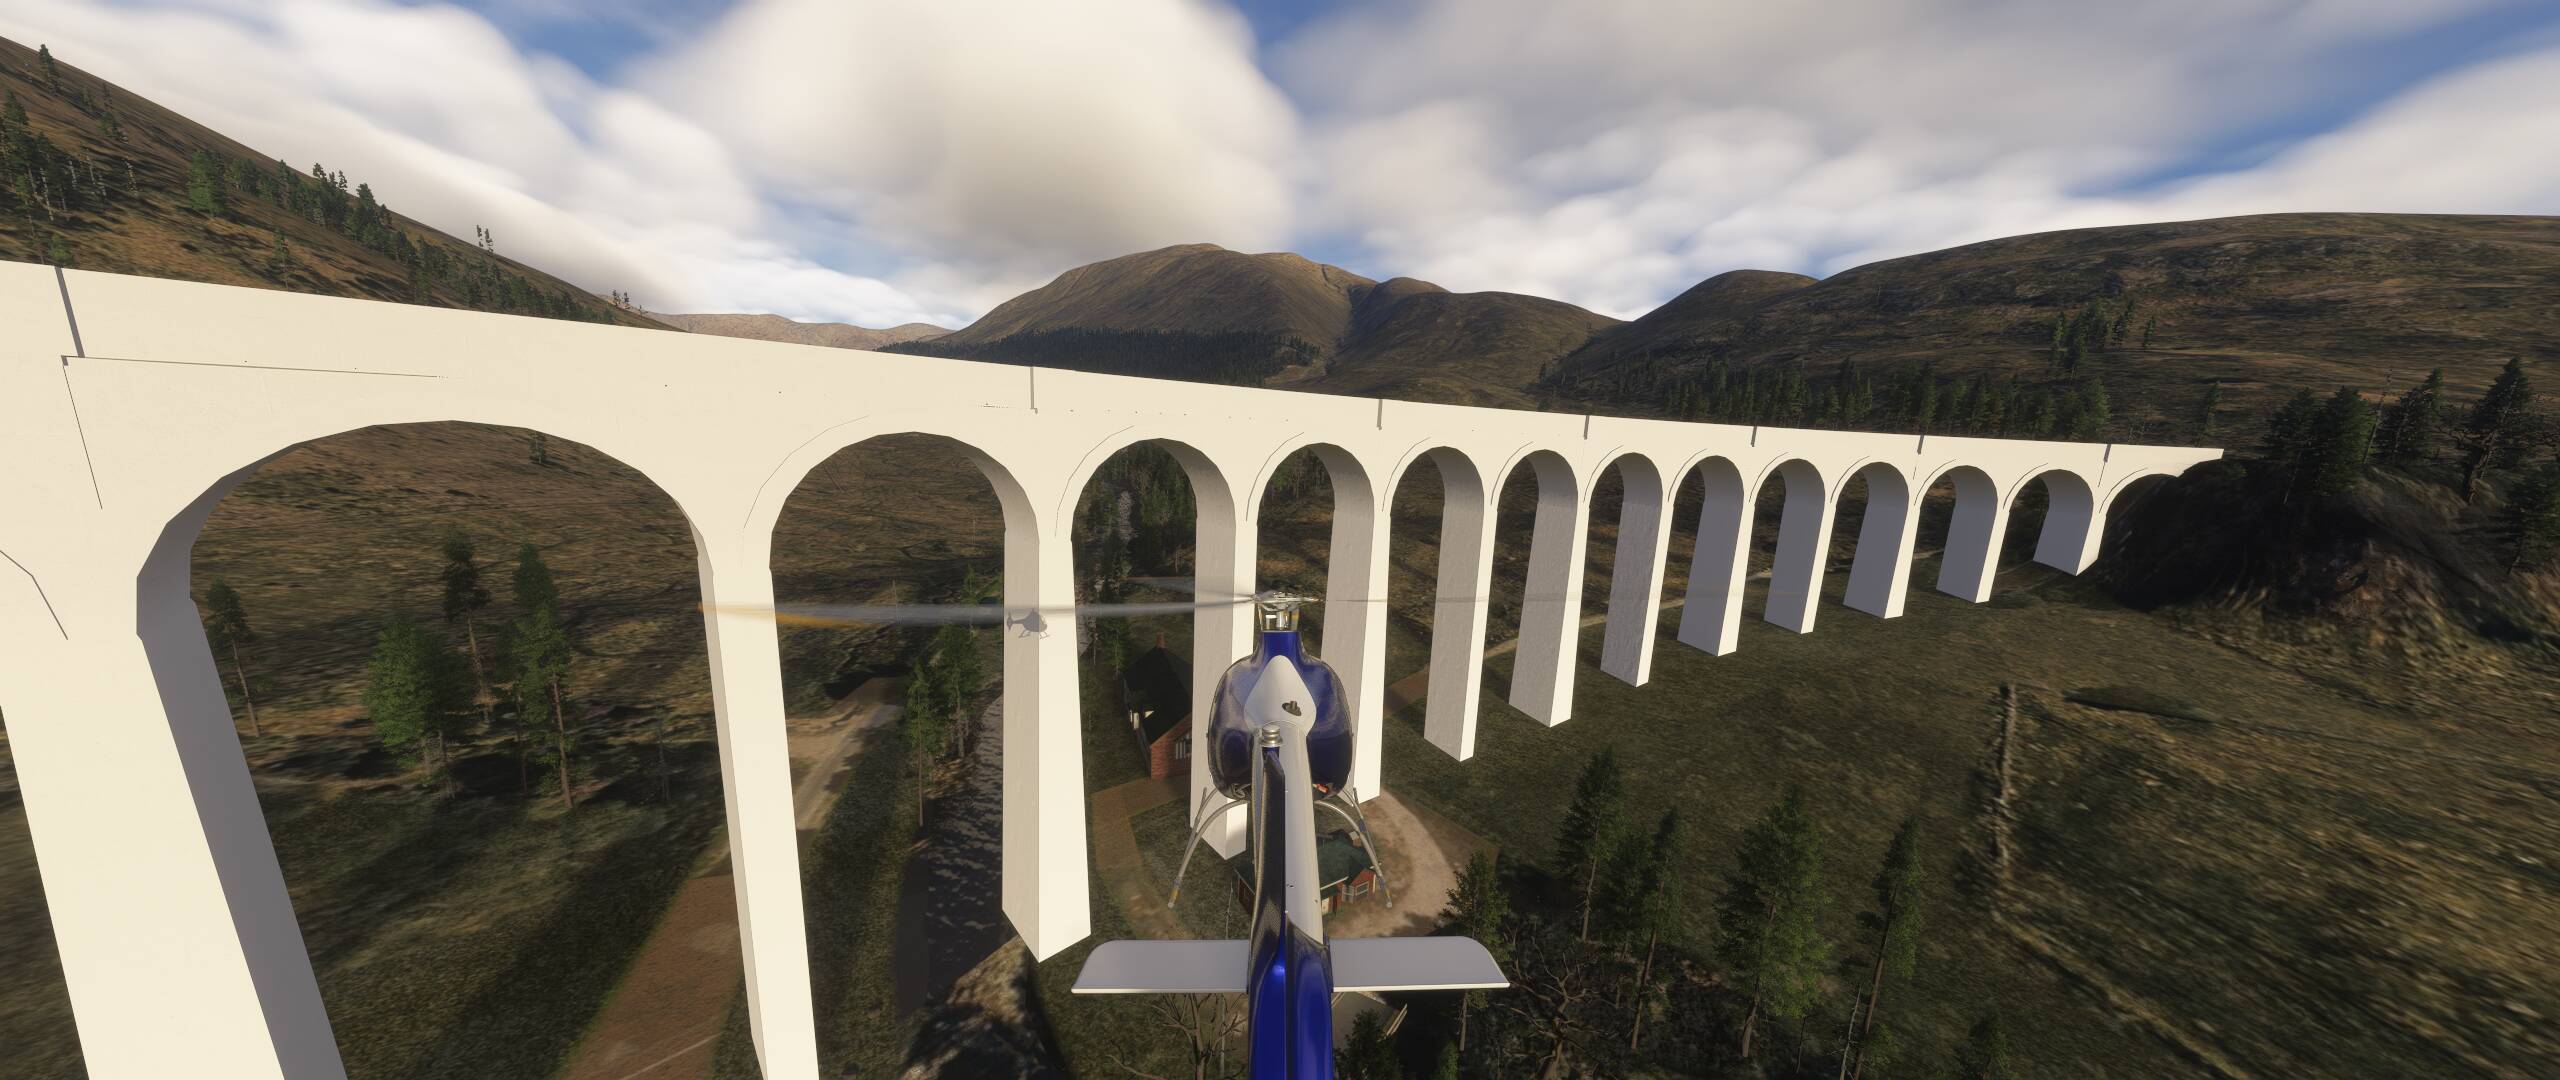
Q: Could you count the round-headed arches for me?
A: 13